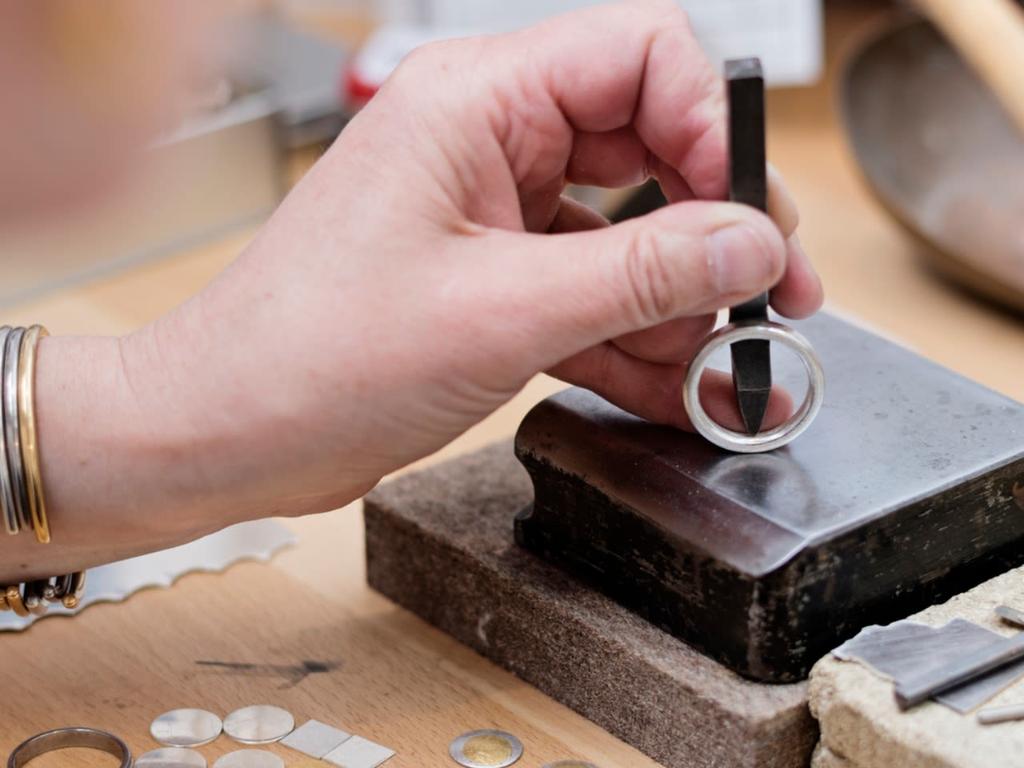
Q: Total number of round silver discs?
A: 4